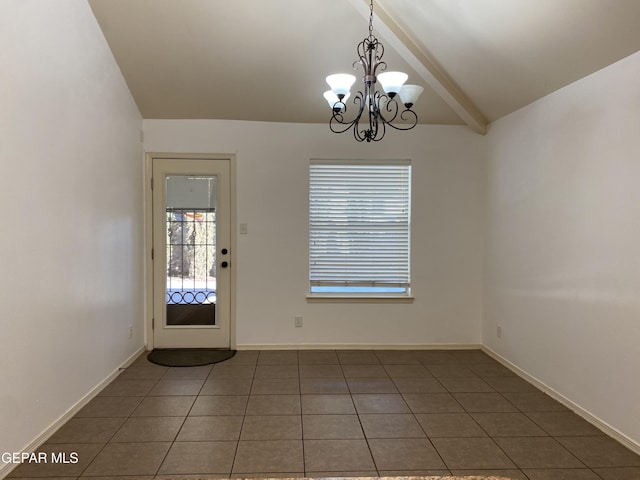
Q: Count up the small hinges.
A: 3